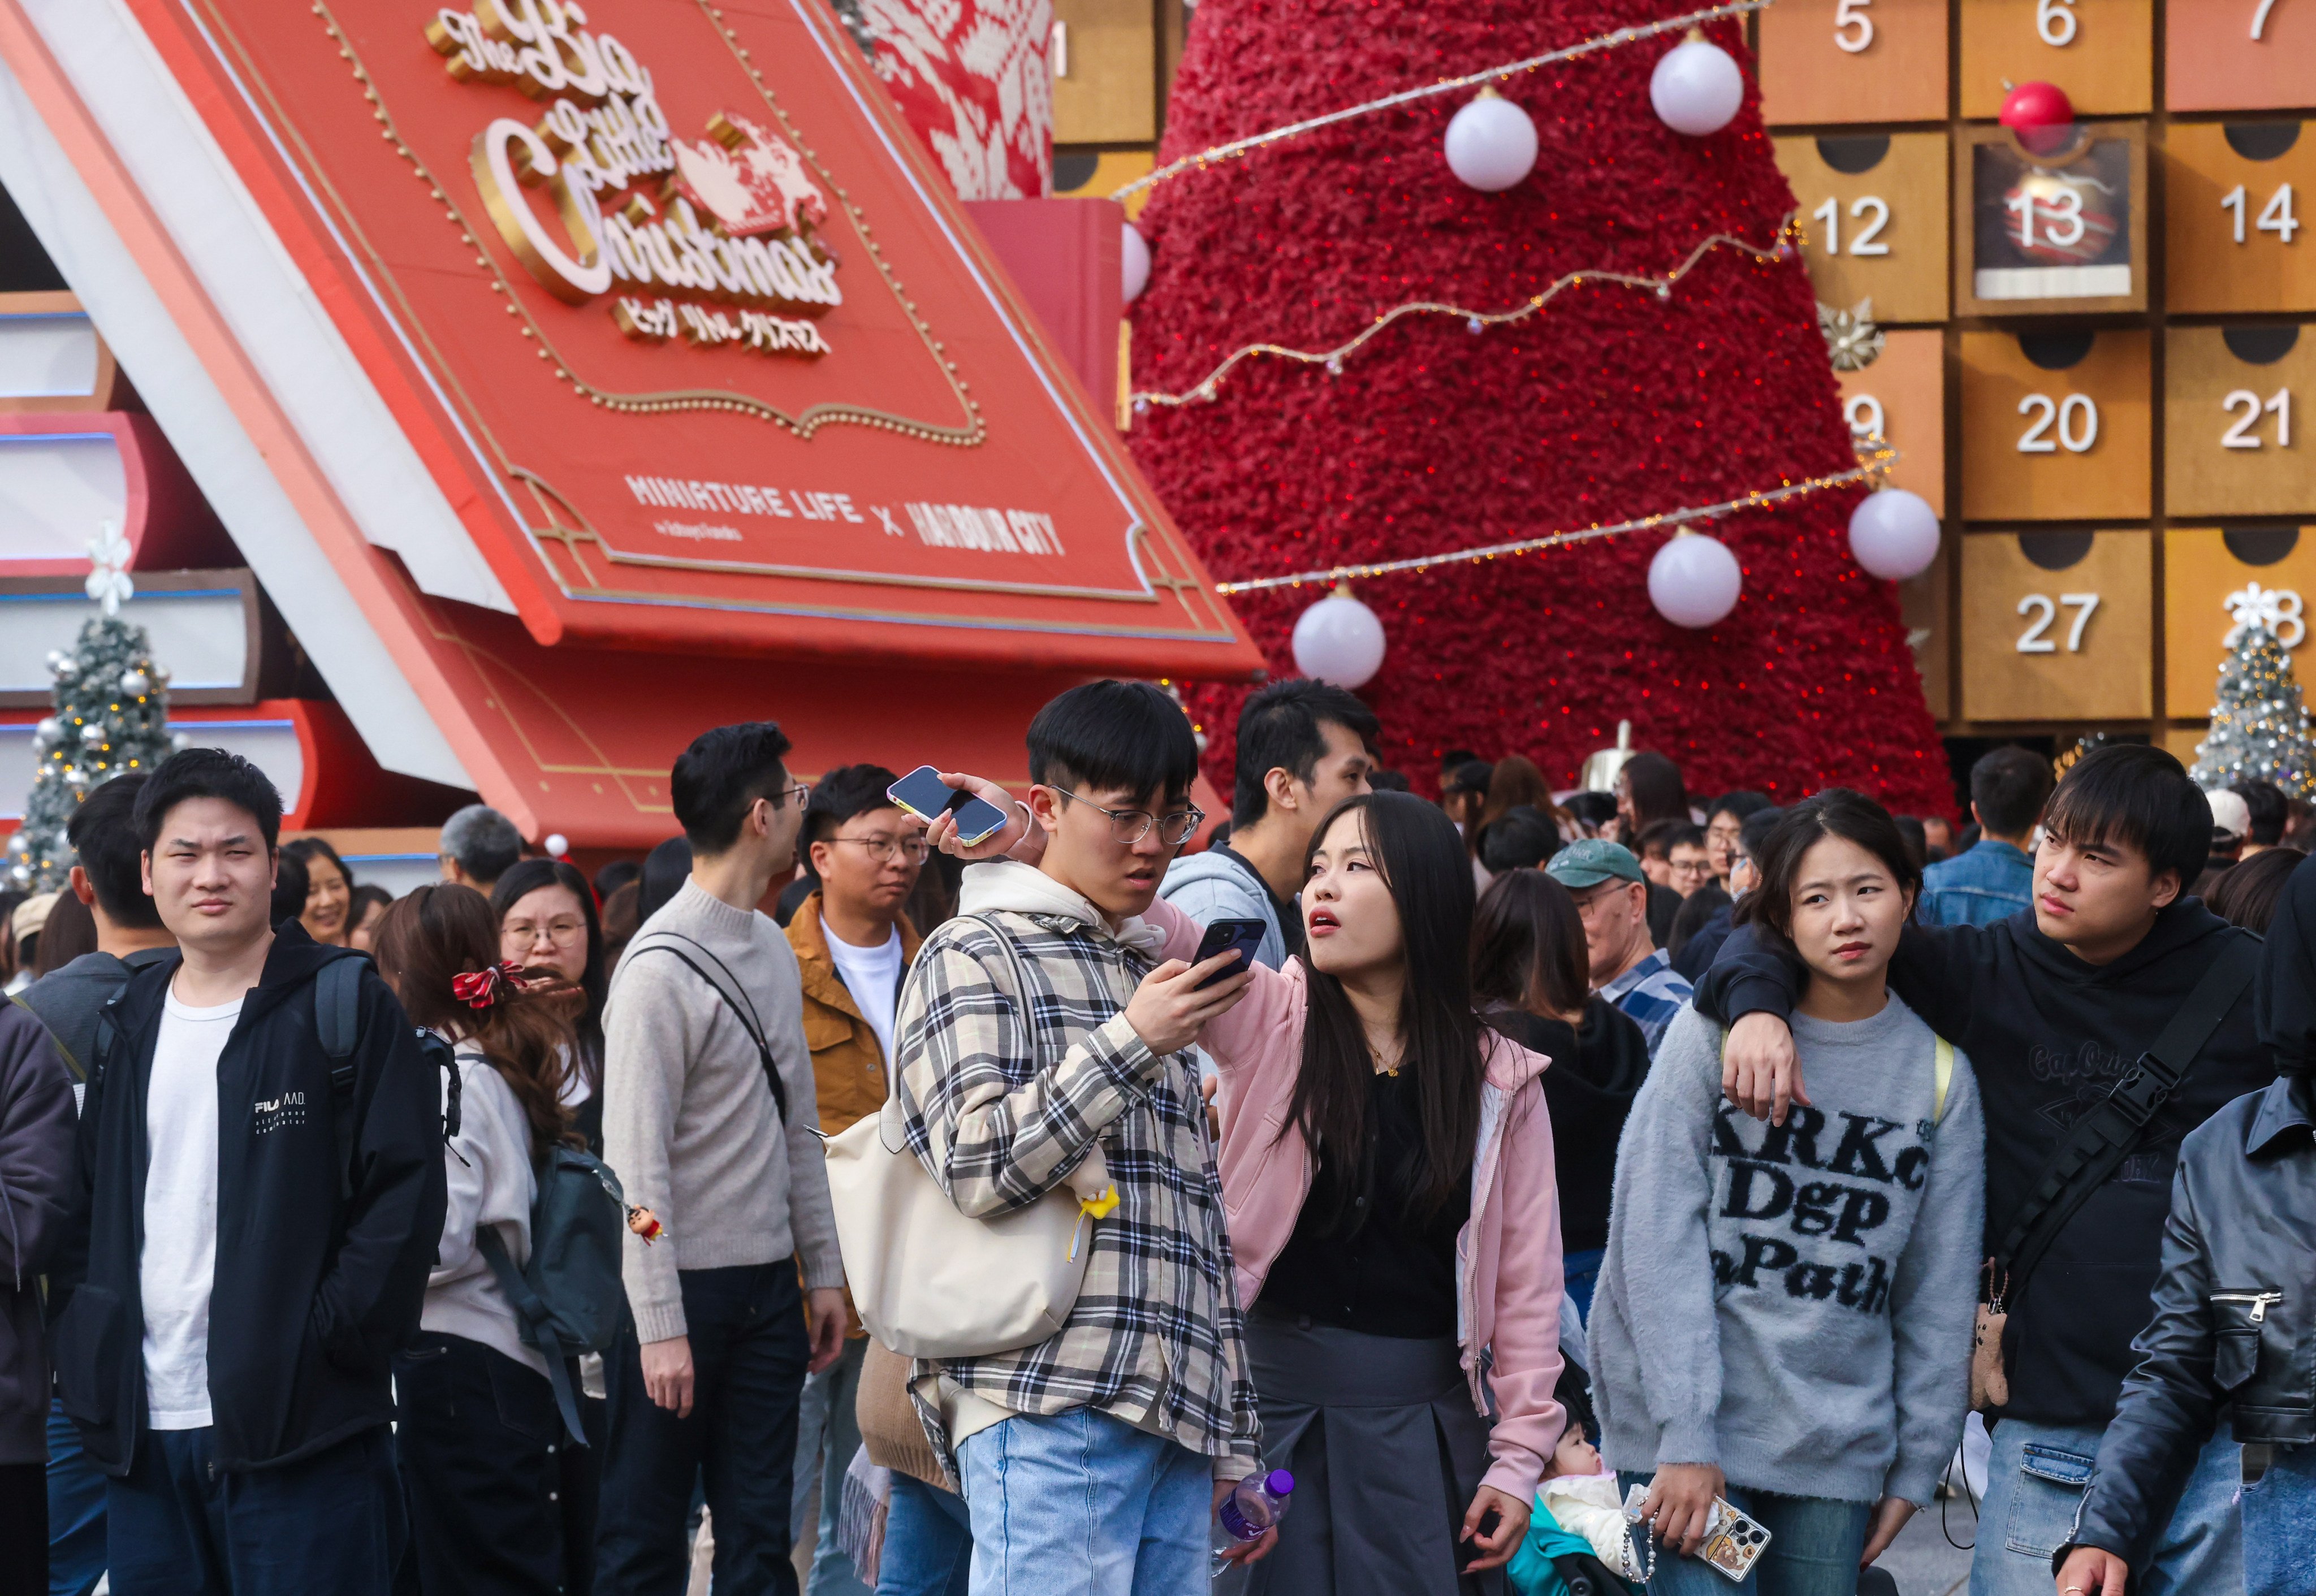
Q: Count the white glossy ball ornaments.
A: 6